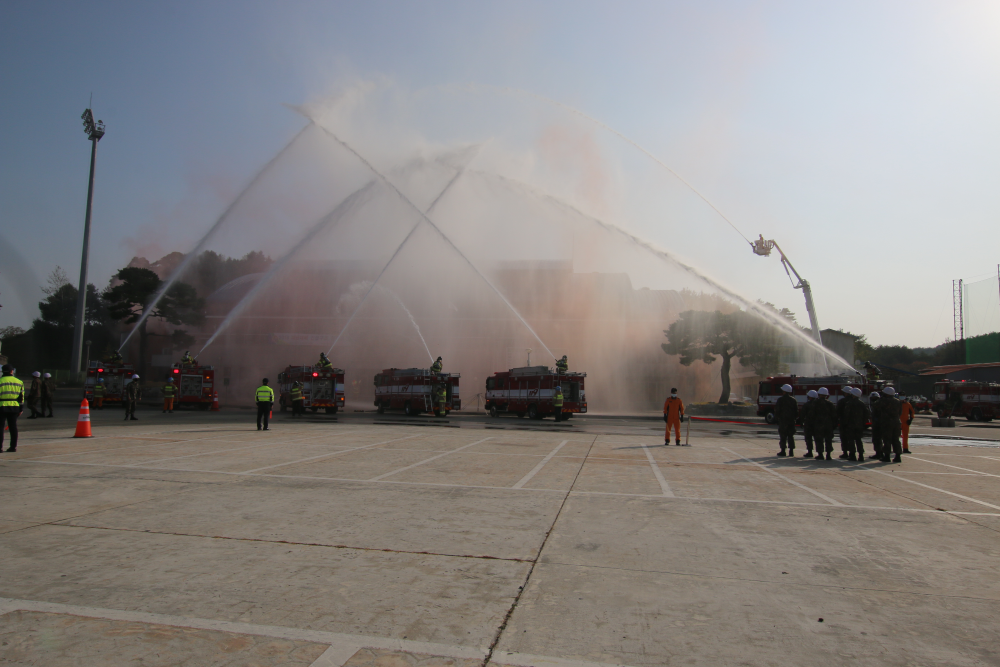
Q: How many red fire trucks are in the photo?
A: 7